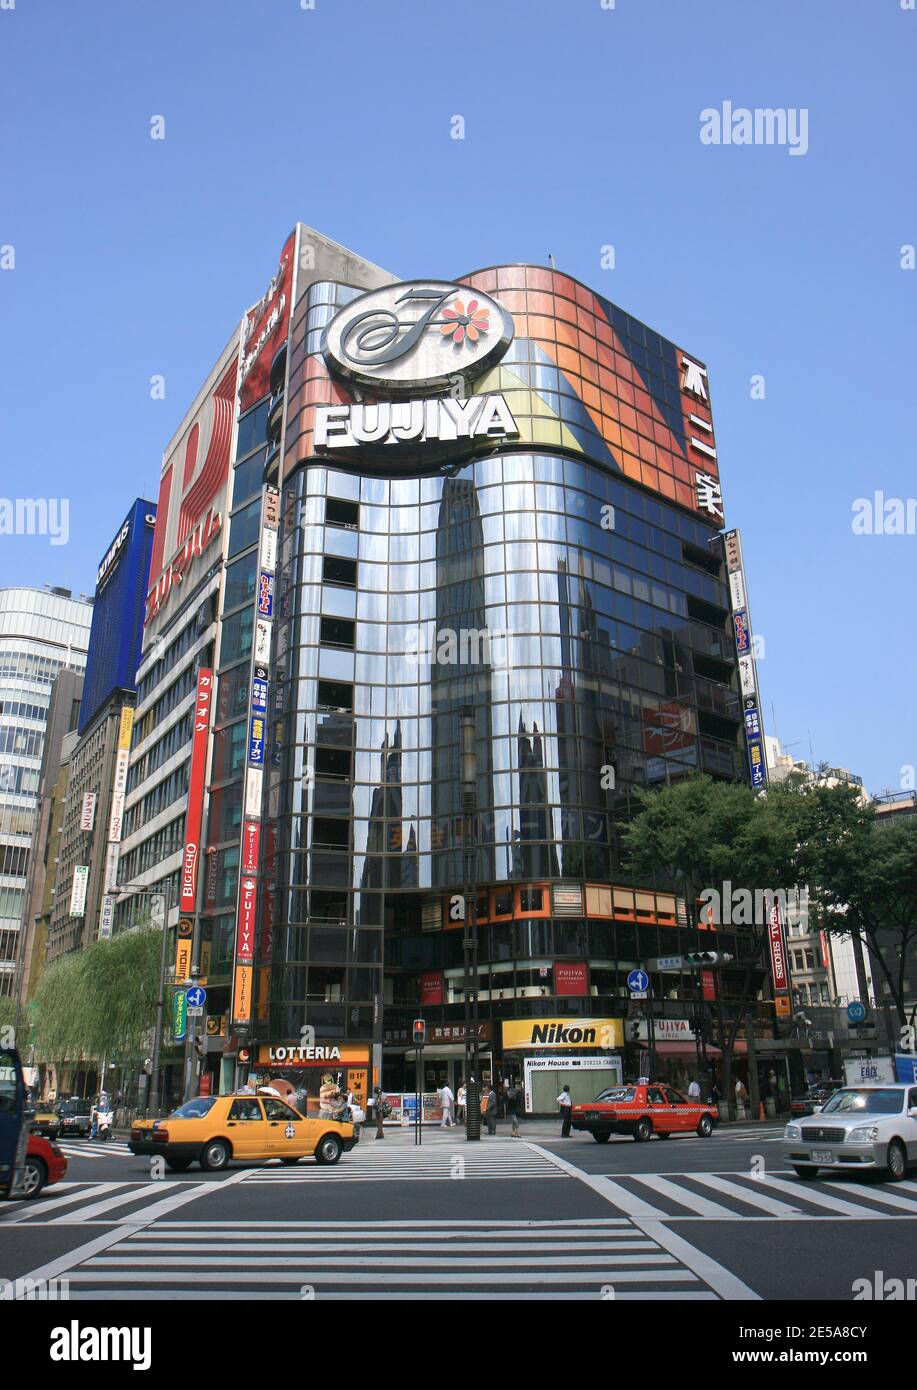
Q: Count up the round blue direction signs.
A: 2